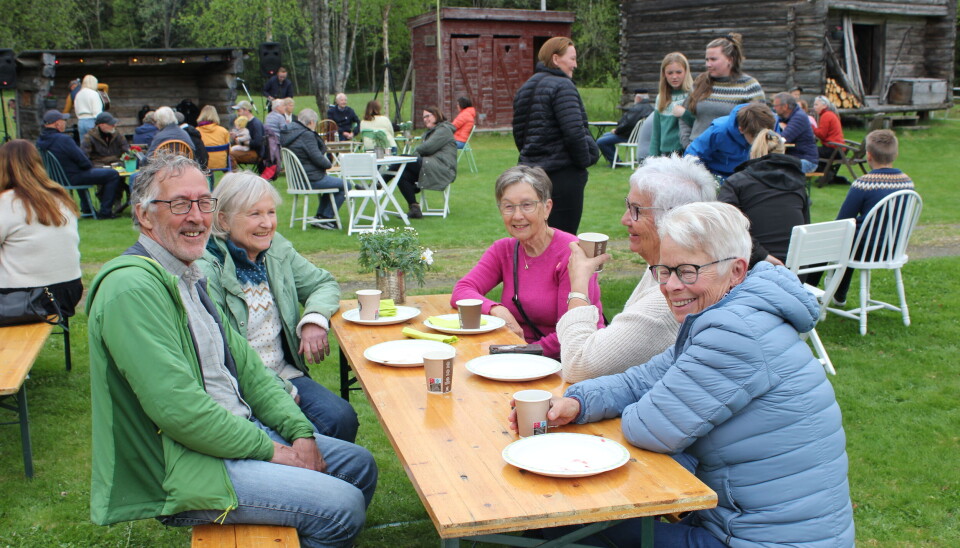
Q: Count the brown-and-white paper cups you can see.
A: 5